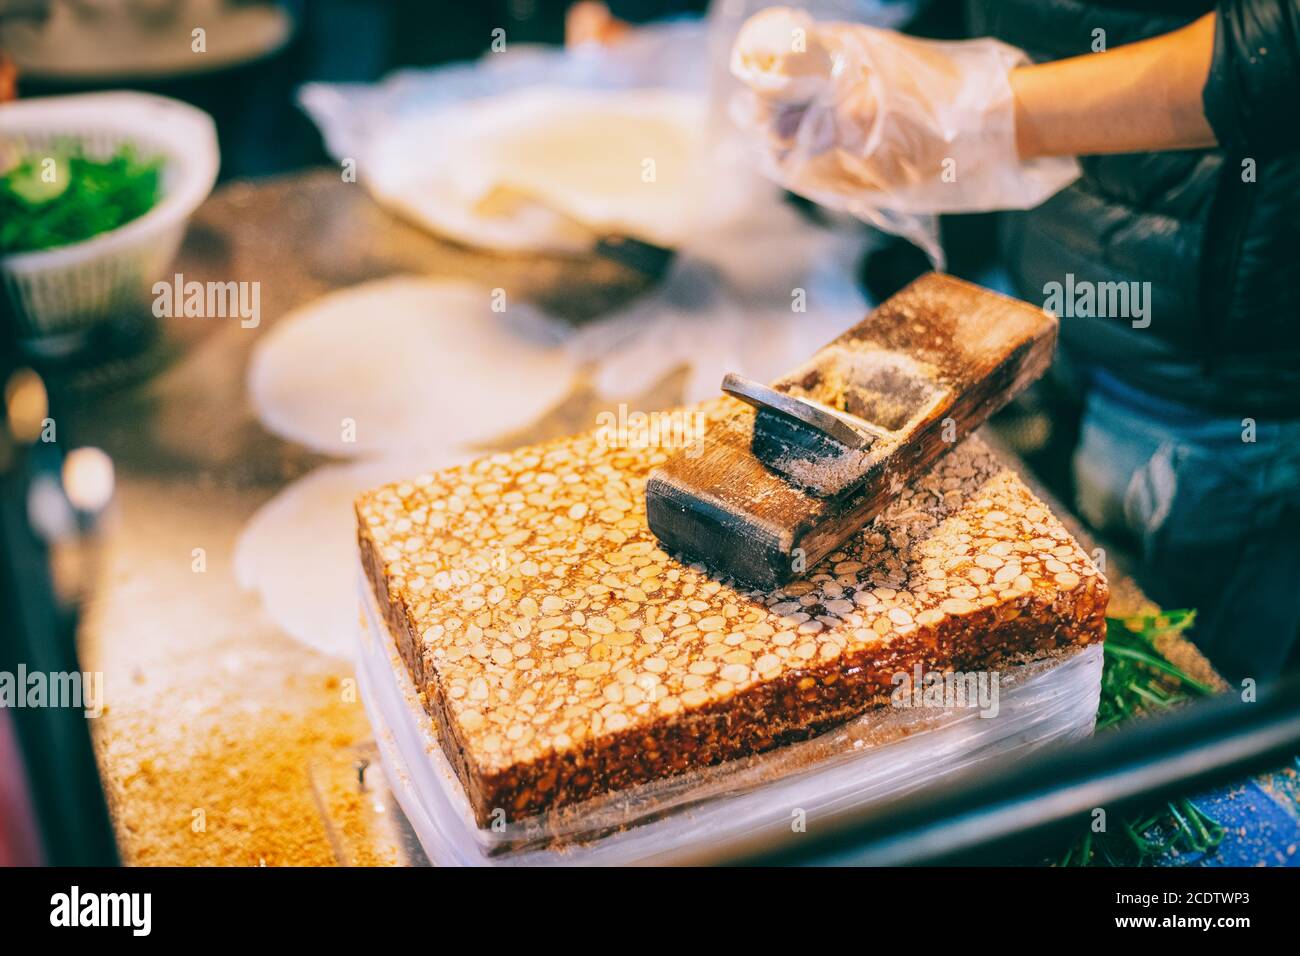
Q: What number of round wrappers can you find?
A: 2